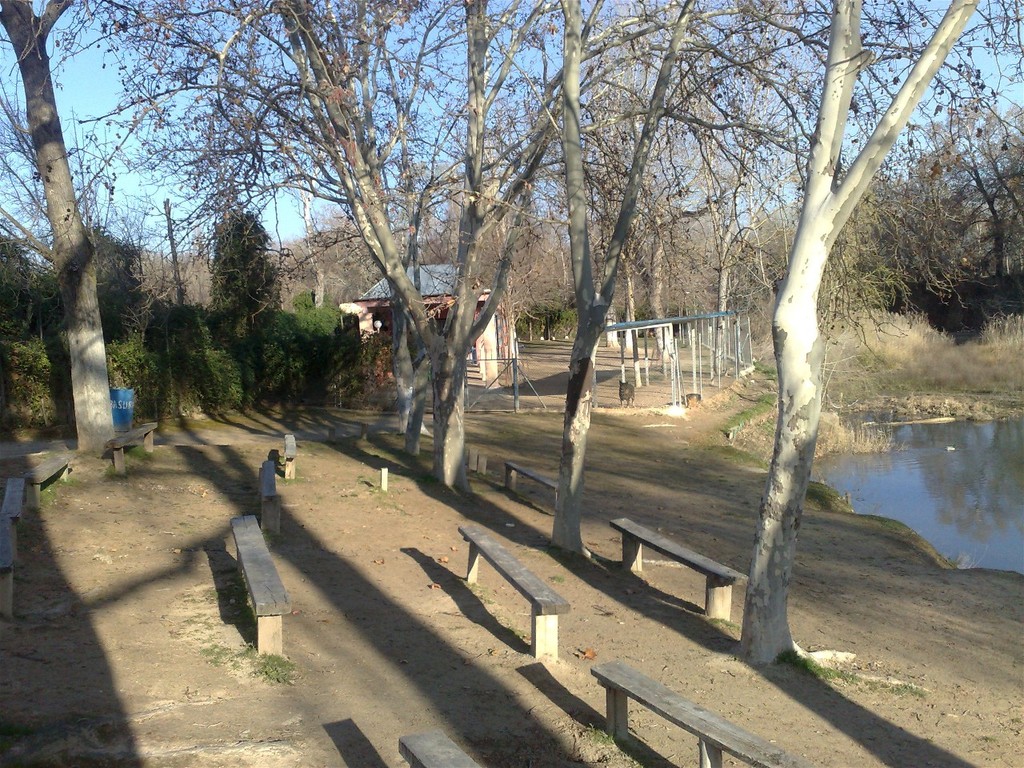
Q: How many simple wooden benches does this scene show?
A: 12